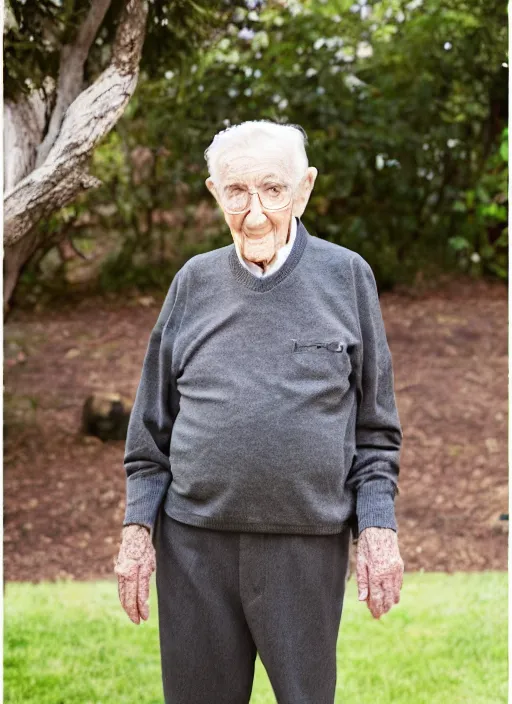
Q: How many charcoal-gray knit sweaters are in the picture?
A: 1